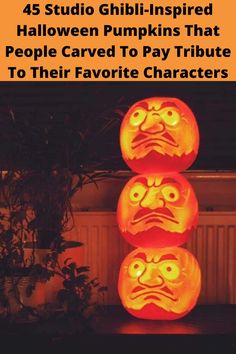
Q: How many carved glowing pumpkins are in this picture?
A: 3